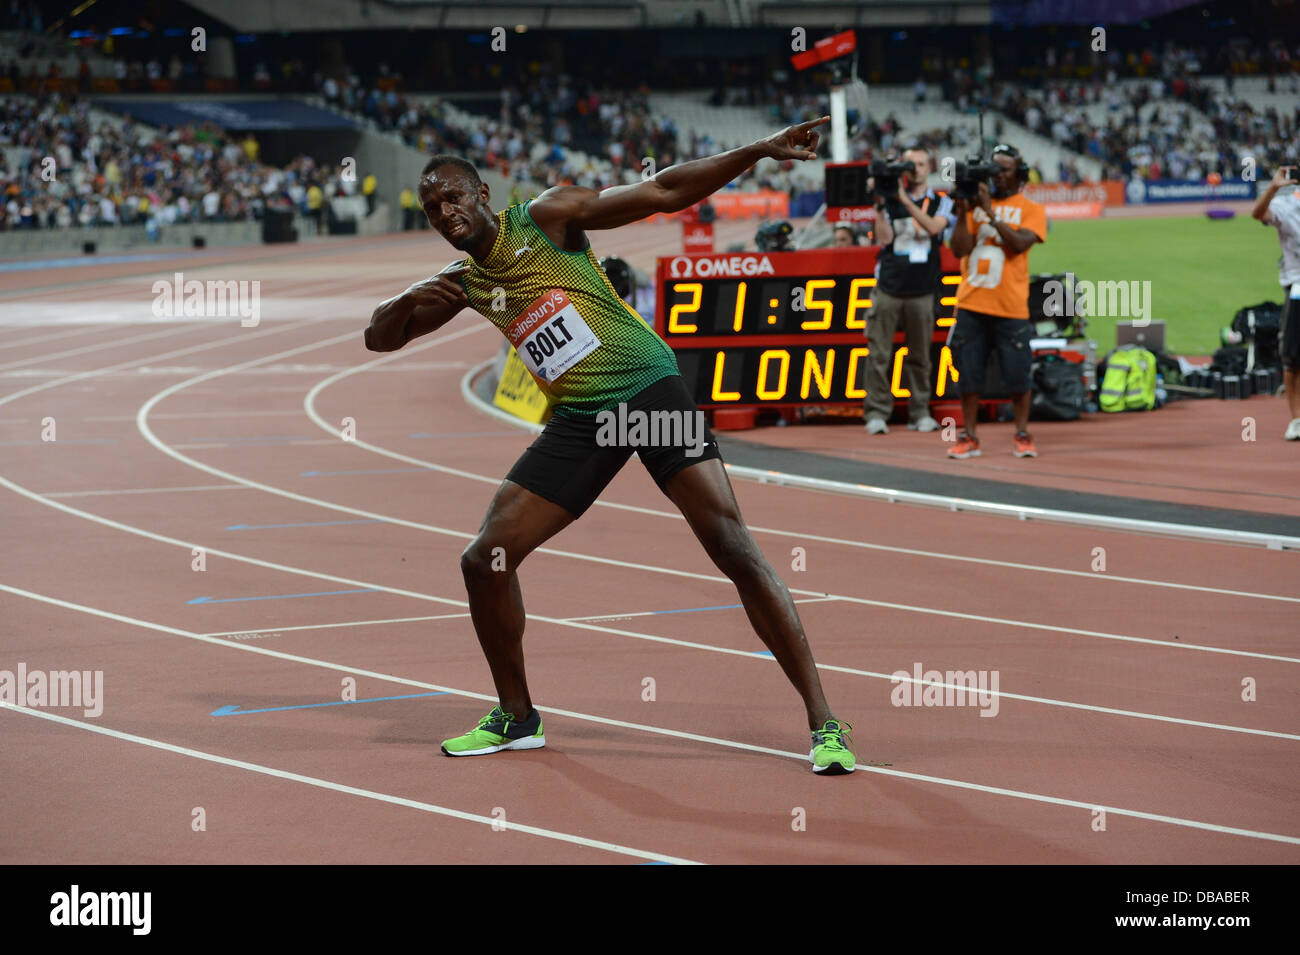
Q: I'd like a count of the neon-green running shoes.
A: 2